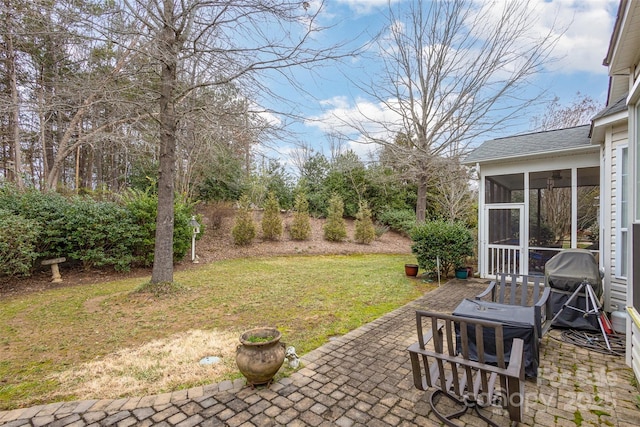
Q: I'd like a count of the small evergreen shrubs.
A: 5